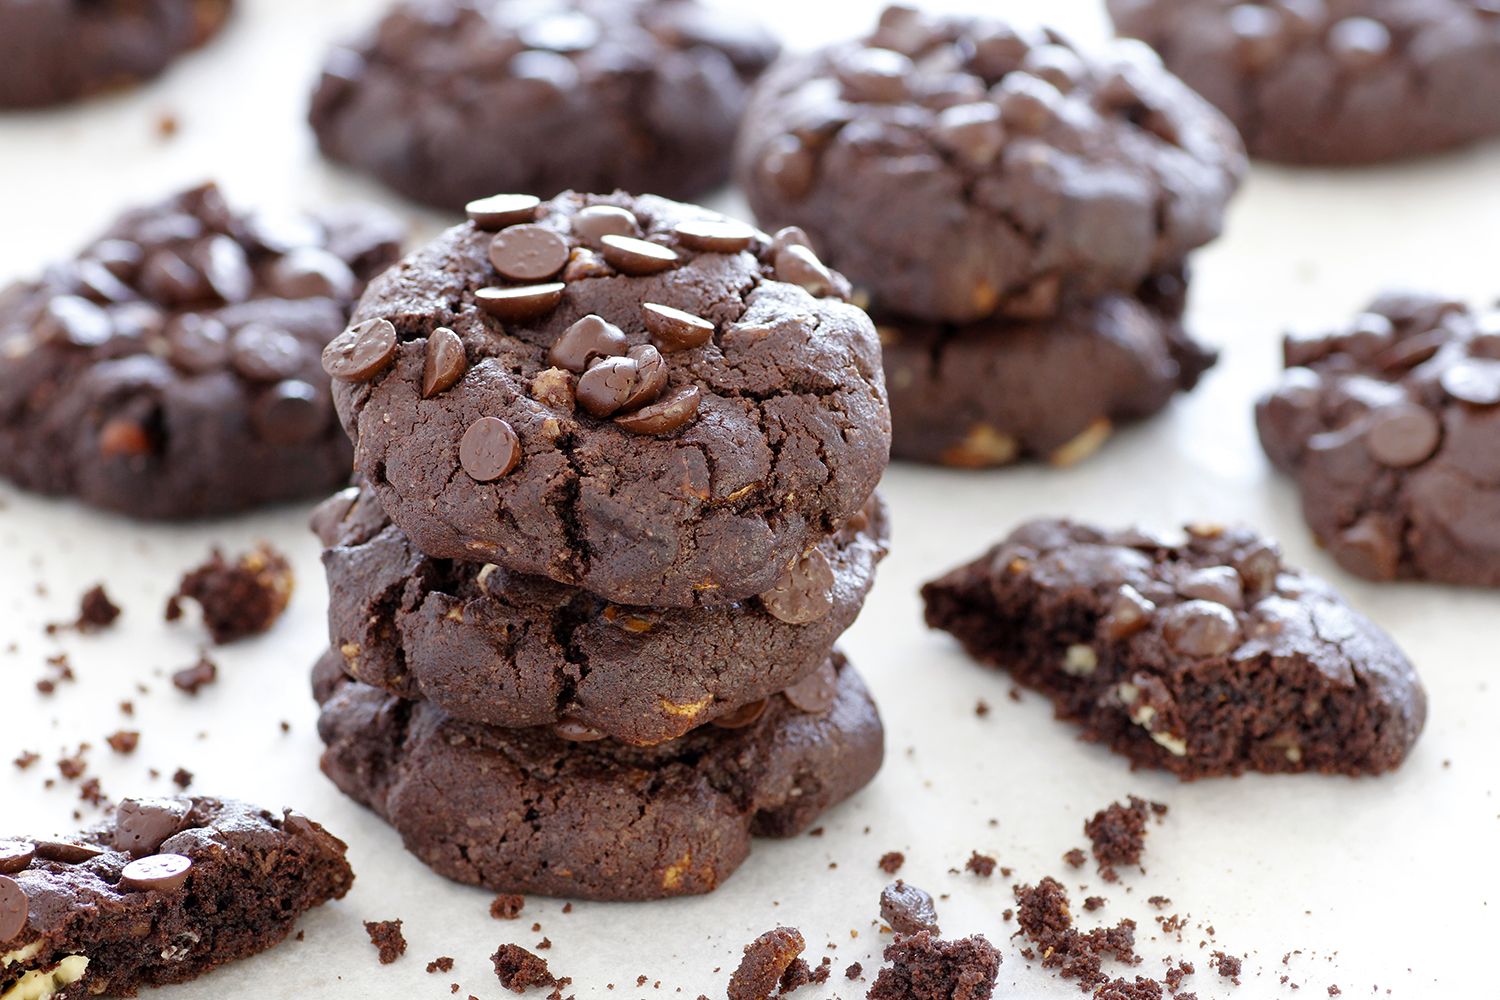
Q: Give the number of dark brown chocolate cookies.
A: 12